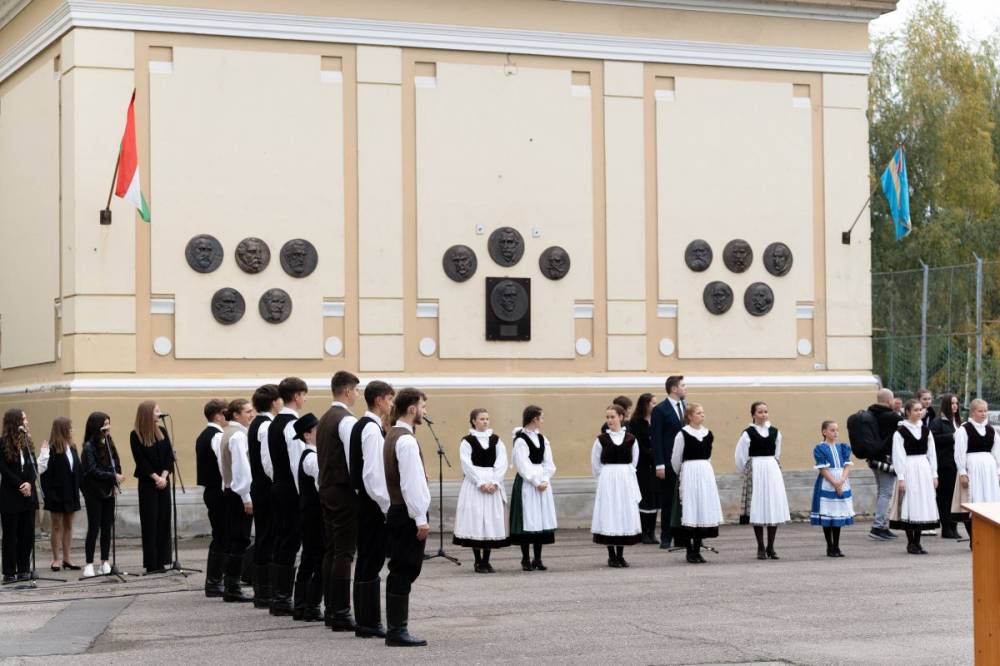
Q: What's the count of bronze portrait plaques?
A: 14